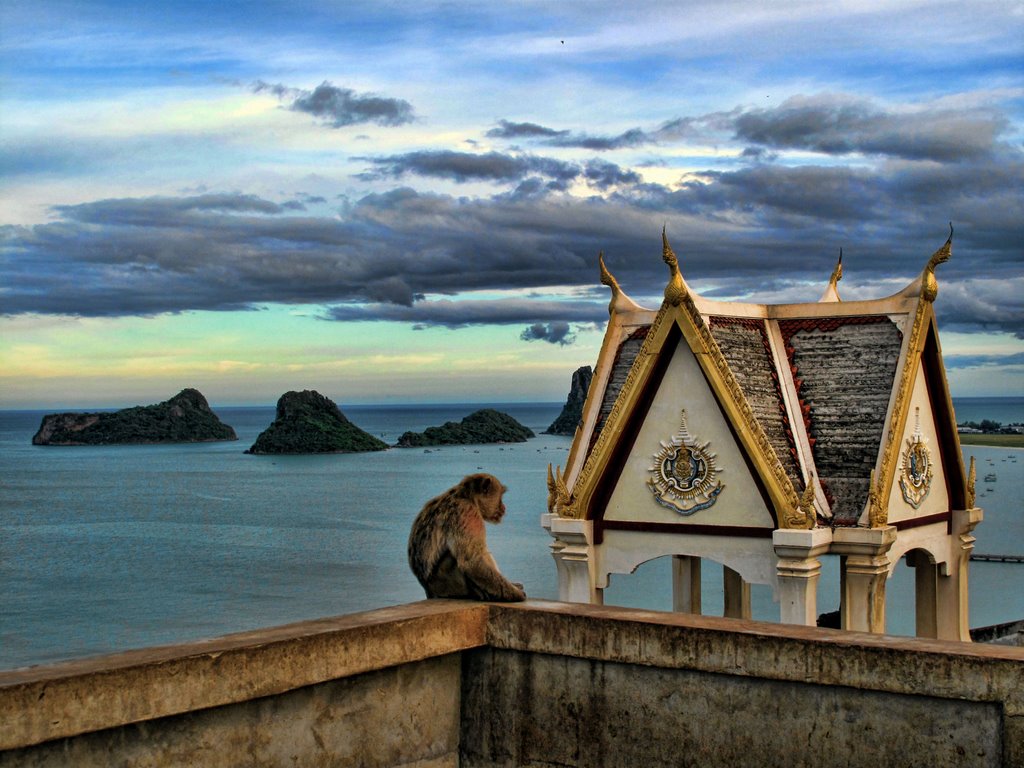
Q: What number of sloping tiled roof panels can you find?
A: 3